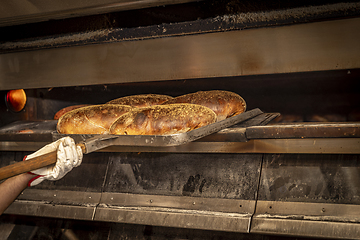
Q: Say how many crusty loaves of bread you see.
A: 5